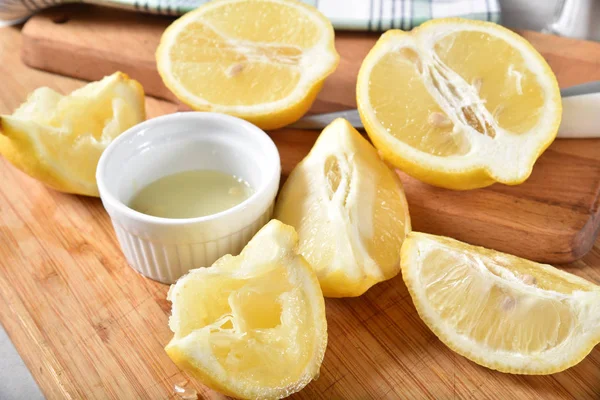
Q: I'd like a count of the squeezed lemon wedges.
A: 2